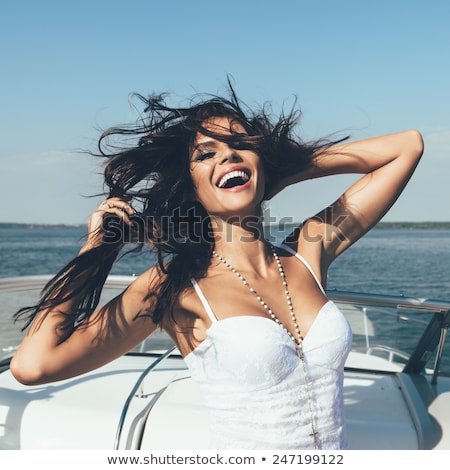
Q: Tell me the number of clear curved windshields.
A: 1